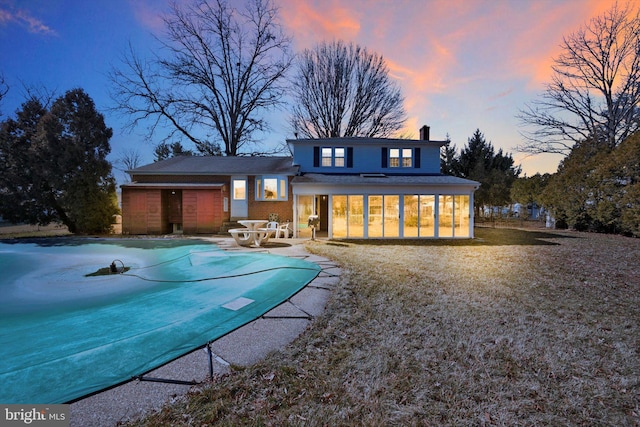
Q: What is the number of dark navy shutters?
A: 4